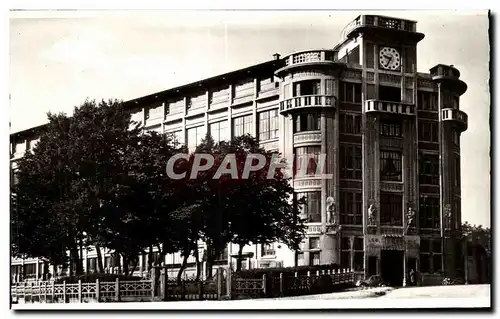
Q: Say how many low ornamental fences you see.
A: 1